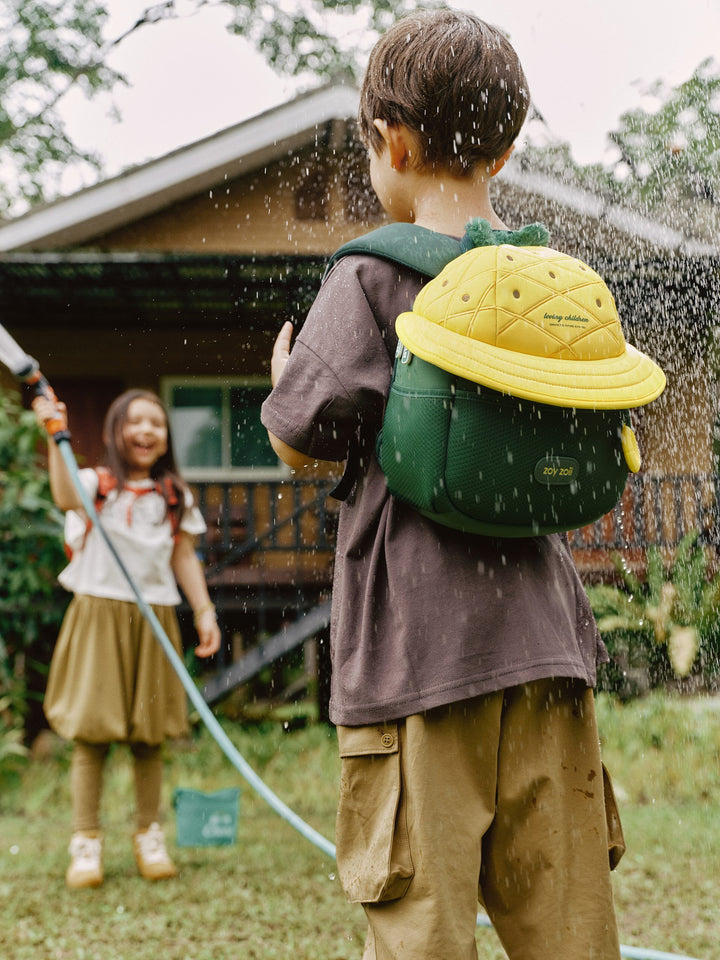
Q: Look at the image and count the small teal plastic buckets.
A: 1